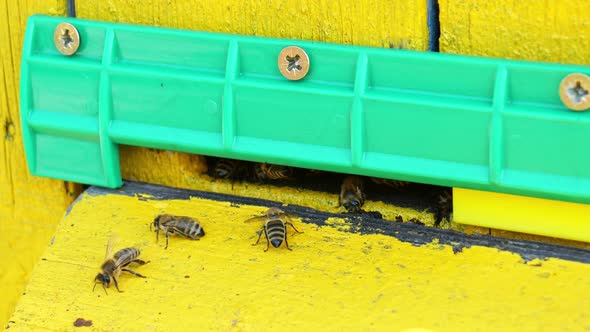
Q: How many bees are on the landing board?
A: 3